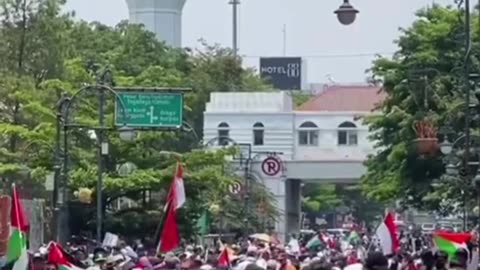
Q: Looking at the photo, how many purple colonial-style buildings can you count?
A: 0